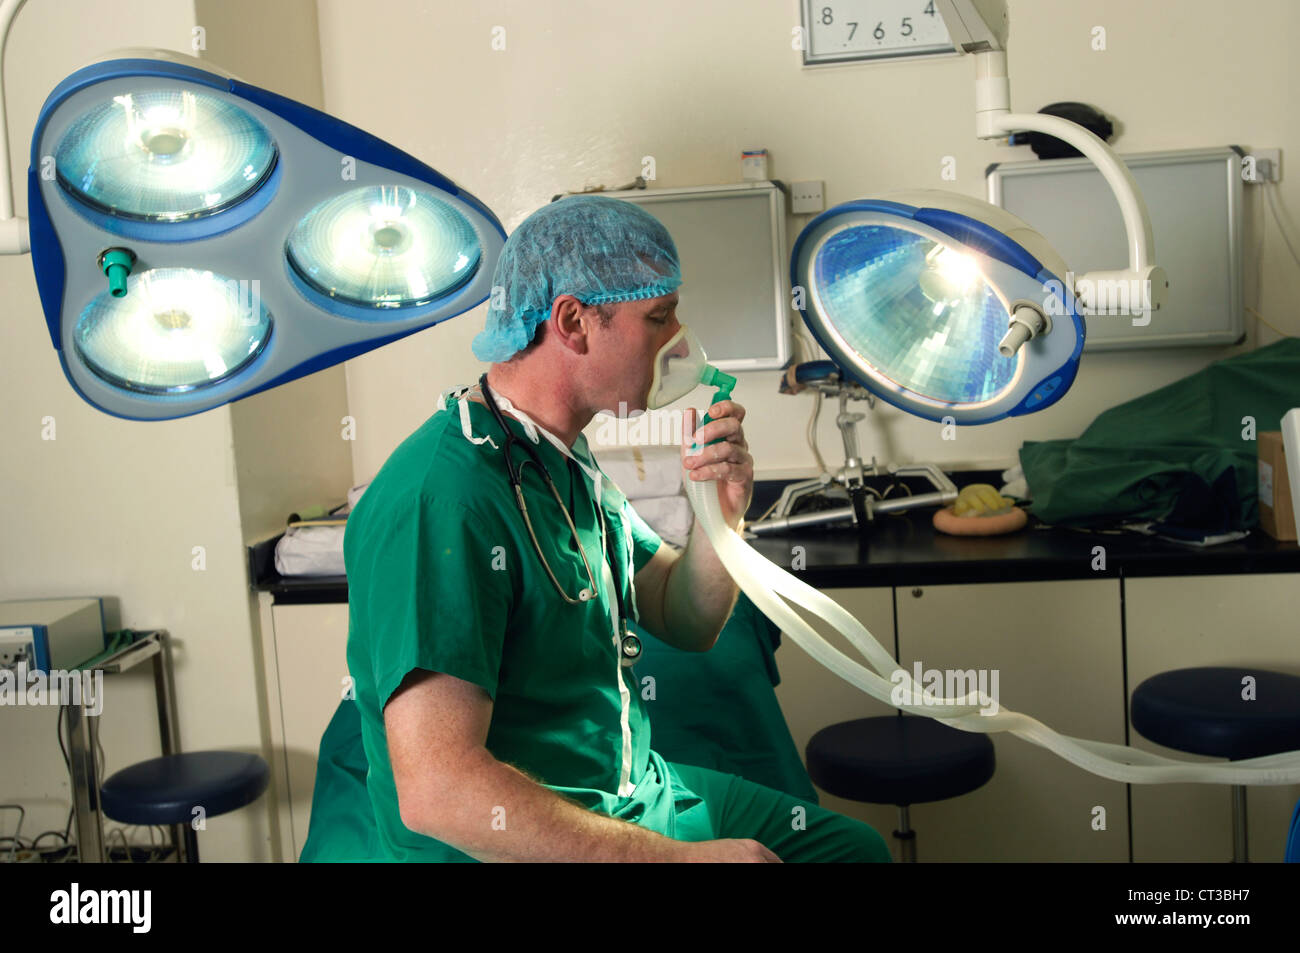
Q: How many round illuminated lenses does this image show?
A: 4